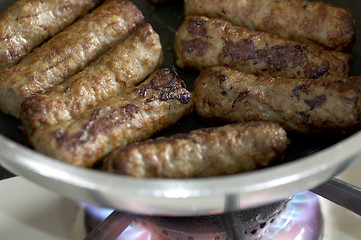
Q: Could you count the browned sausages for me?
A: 8